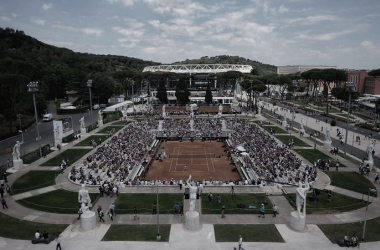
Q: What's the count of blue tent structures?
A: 0